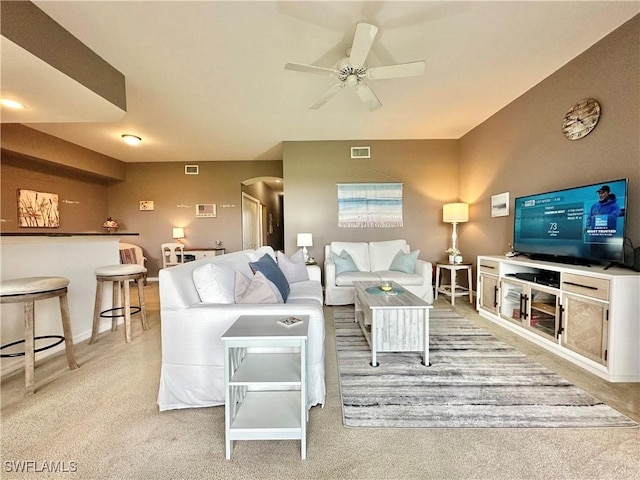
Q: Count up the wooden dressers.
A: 1